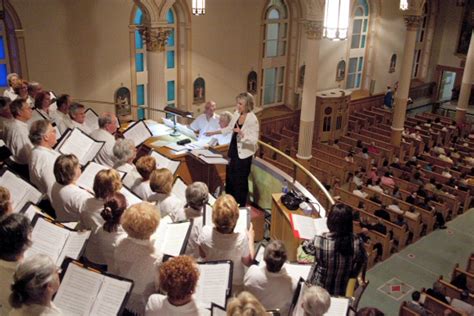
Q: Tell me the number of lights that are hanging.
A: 3